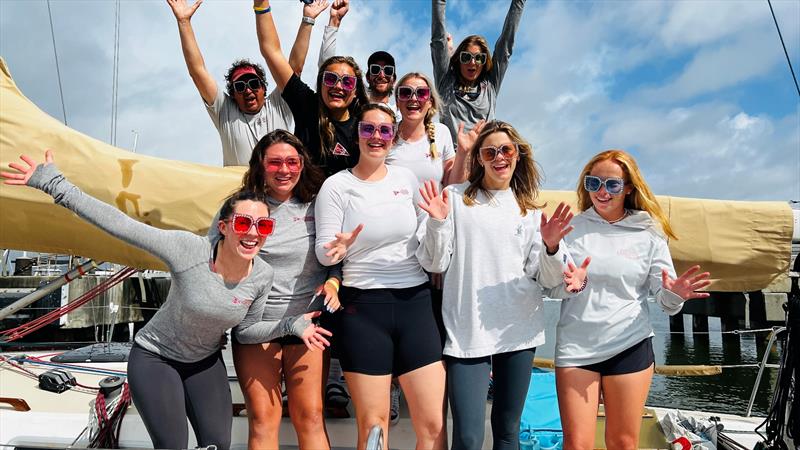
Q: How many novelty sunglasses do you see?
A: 10